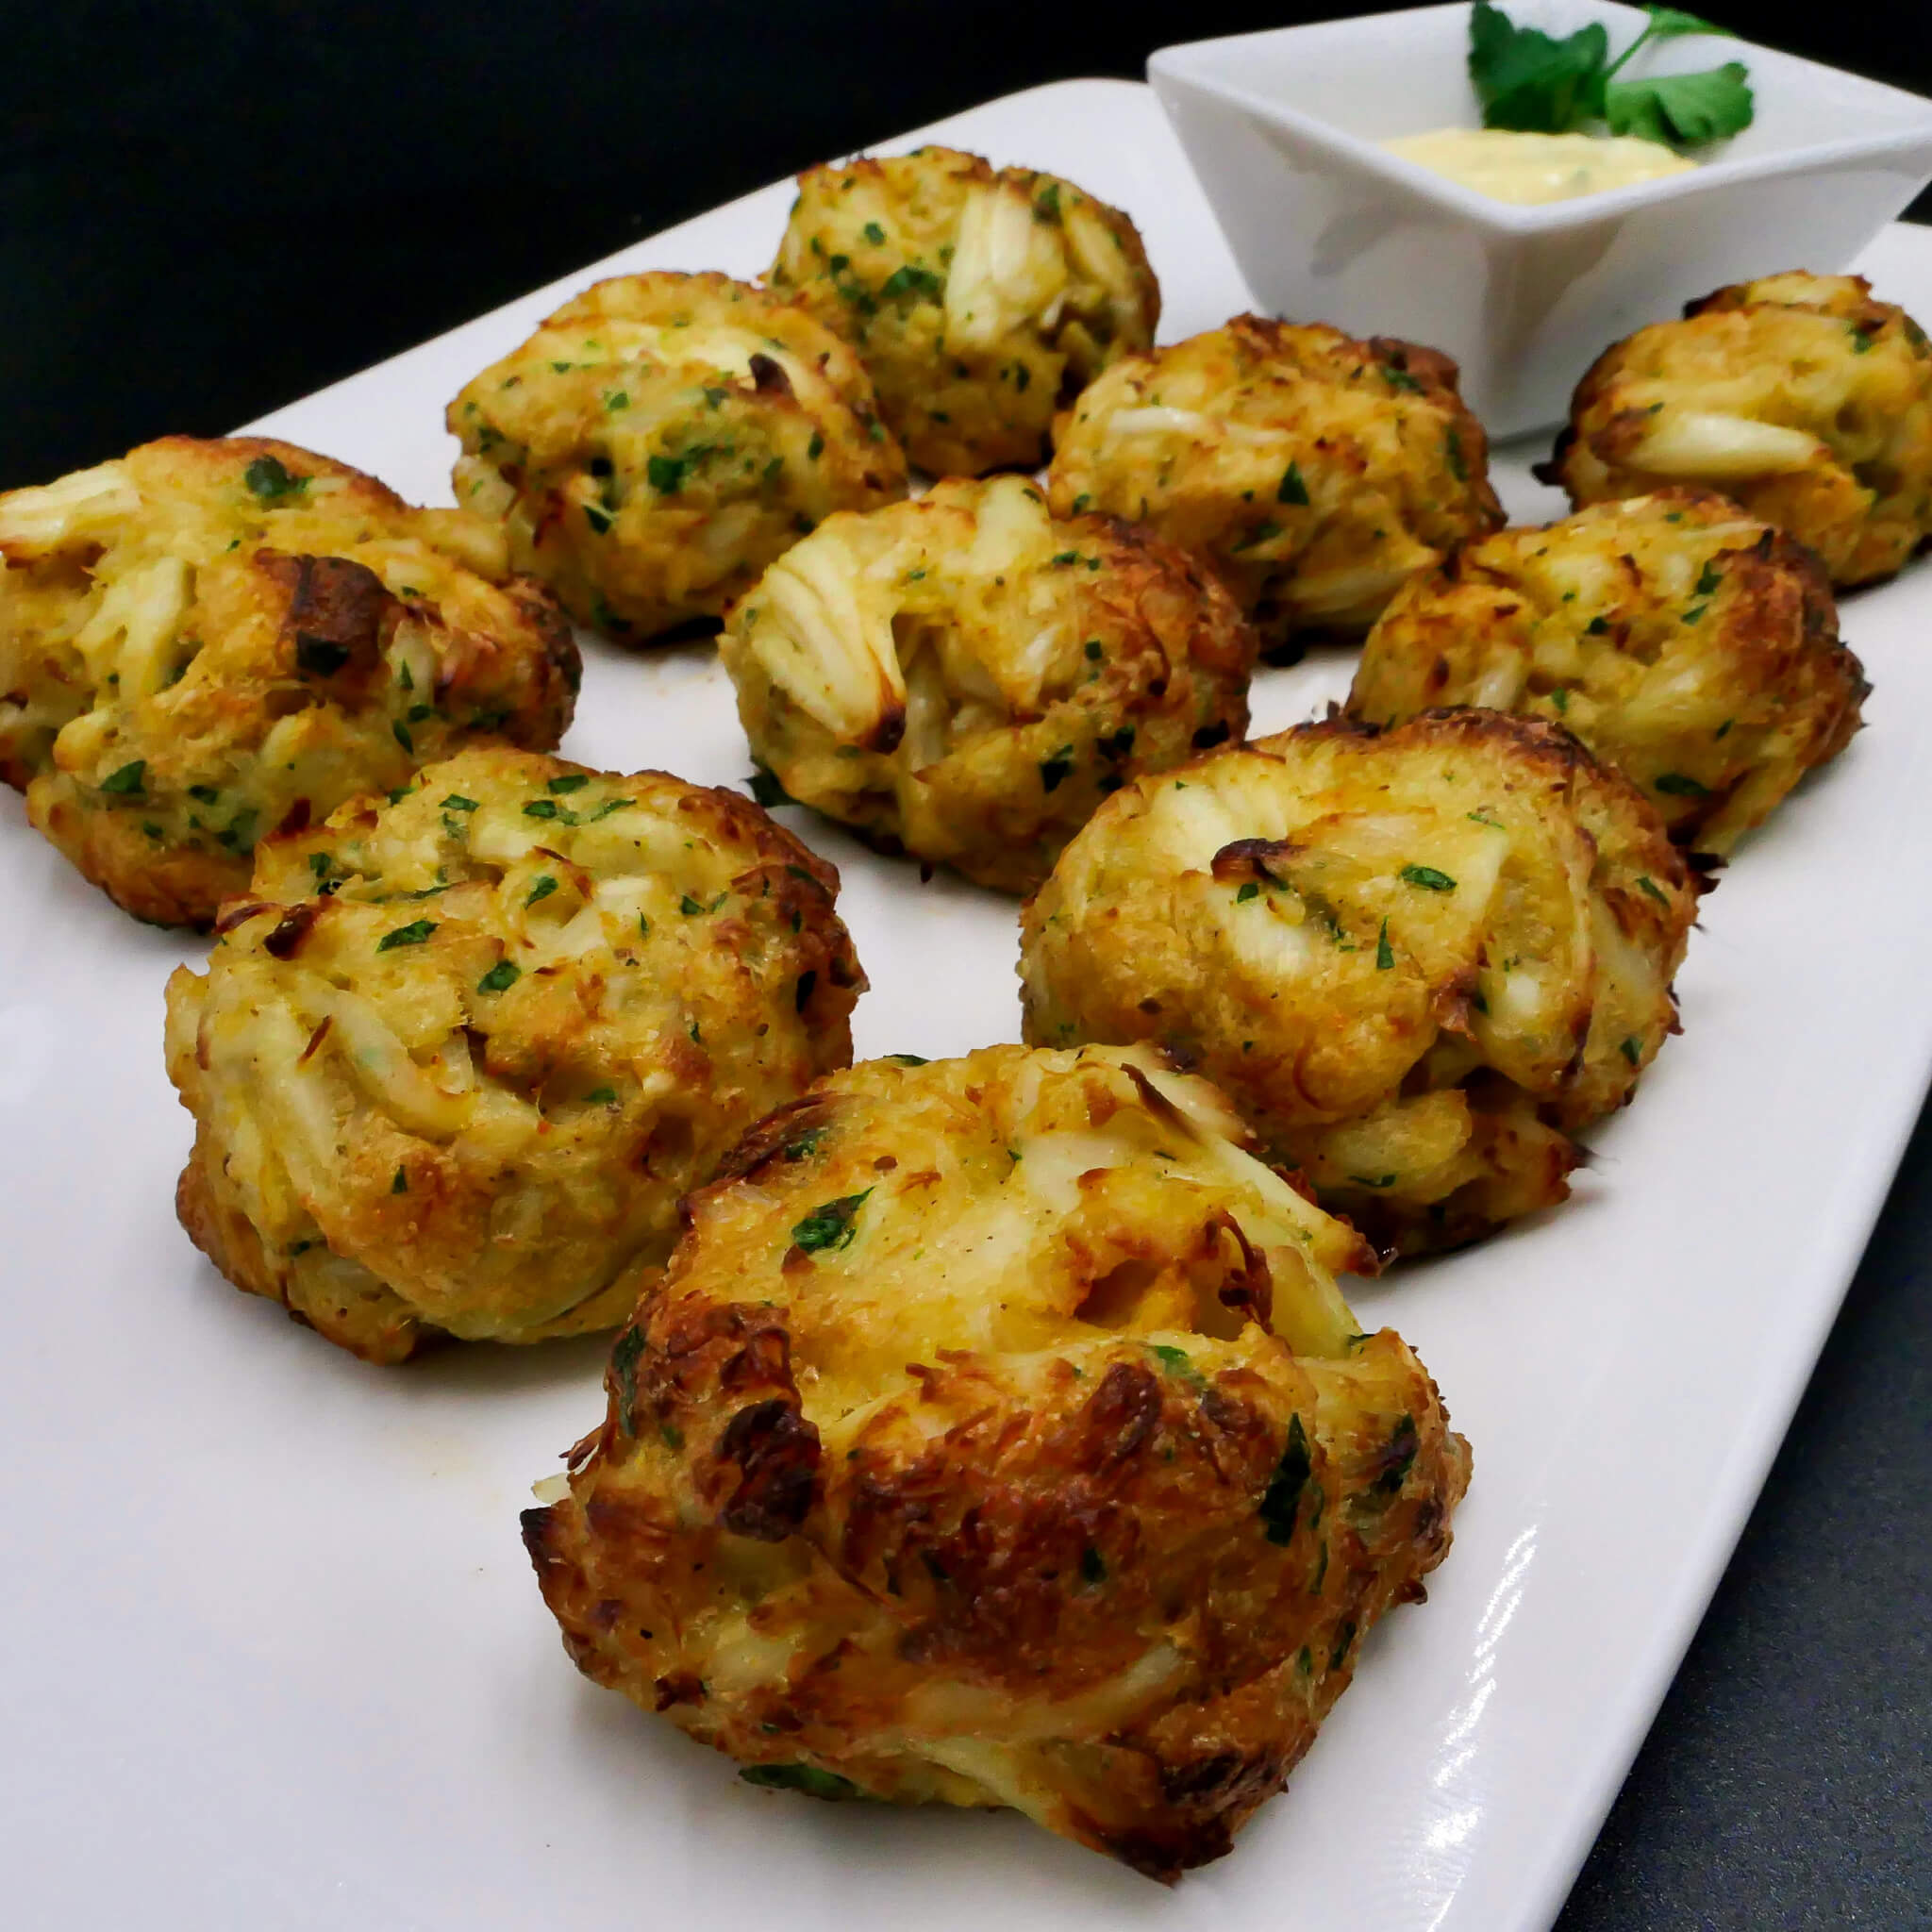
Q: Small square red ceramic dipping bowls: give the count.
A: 0